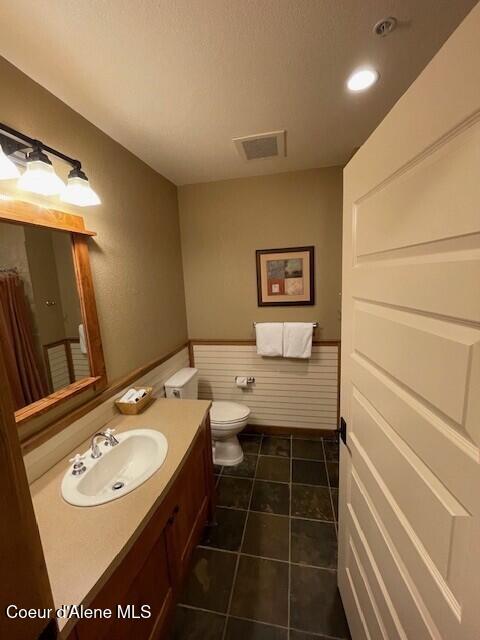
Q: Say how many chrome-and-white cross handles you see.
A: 2